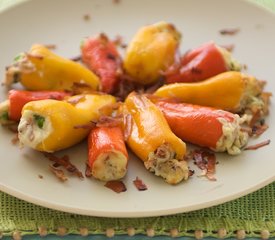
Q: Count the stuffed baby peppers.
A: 10